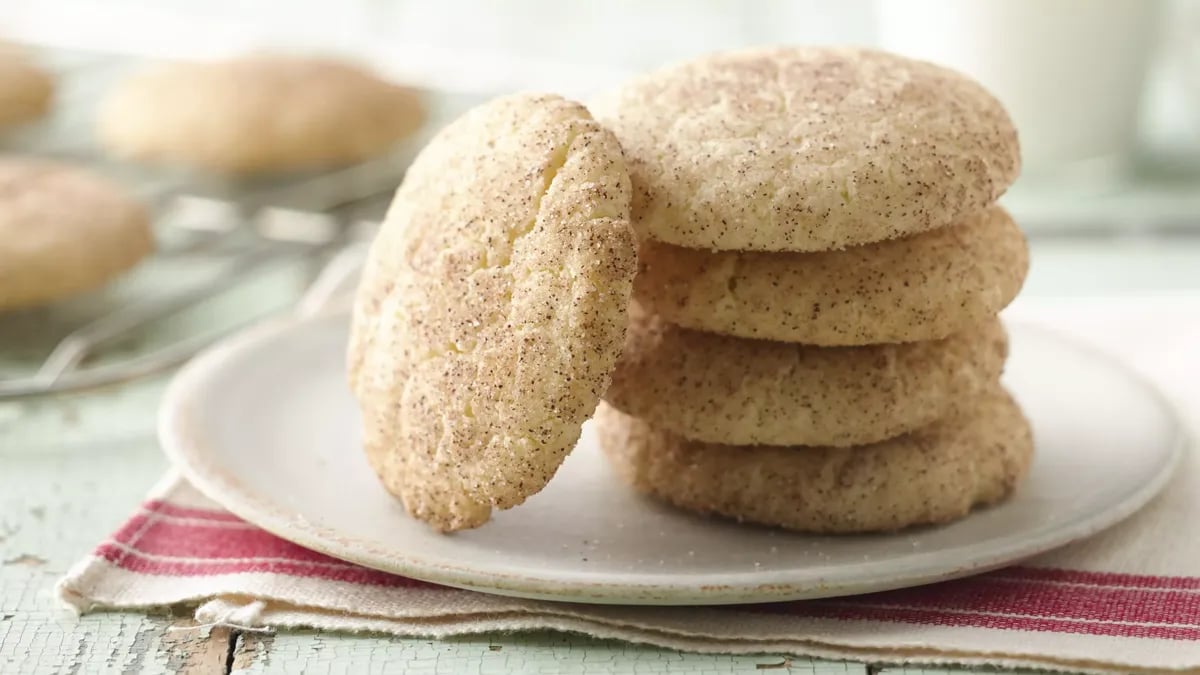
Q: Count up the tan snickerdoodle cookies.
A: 8